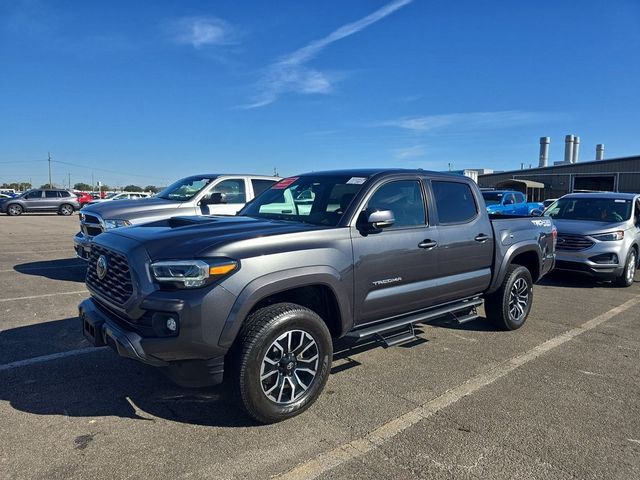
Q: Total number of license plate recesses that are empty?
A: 1